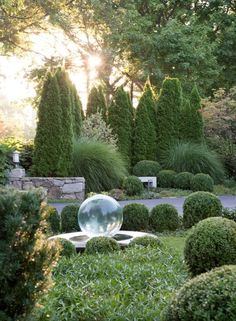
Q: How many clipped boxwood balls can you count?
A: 15